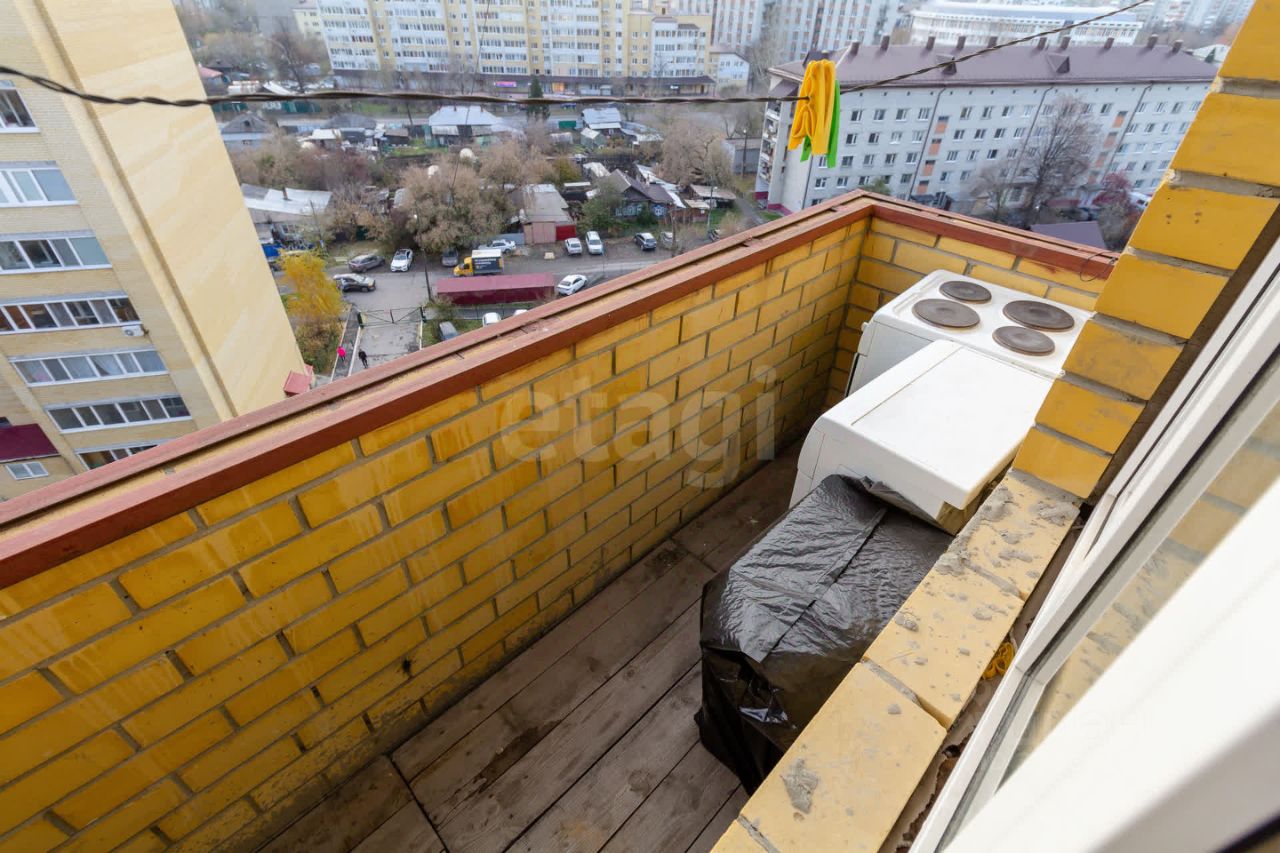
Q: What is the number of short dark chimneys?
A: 10